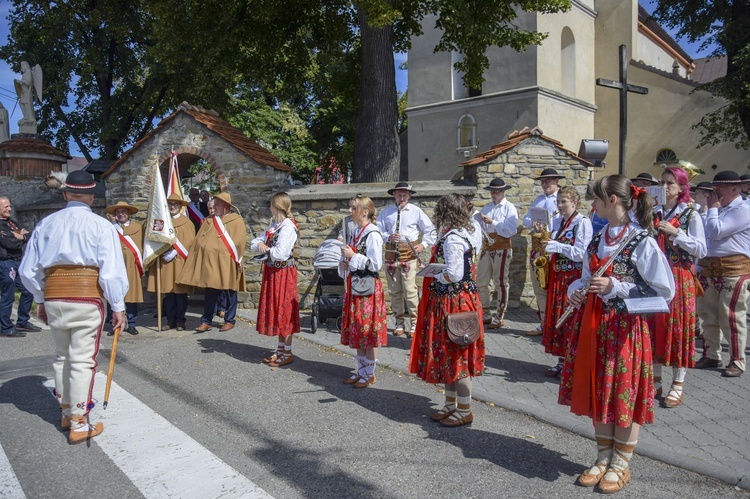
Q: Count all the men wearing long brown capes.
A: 3